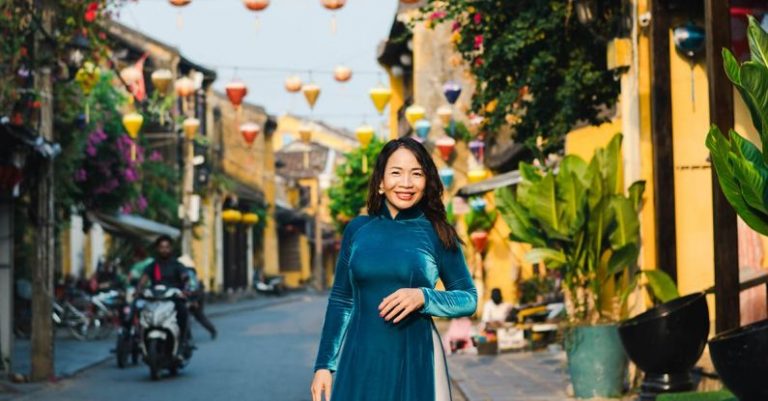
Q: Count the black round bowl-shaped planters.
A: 2